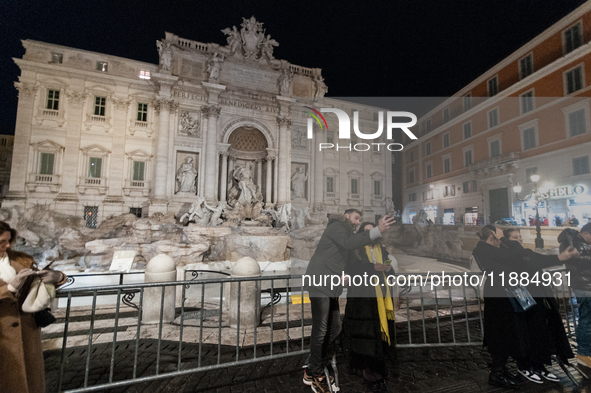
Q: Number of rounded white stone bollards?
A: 2